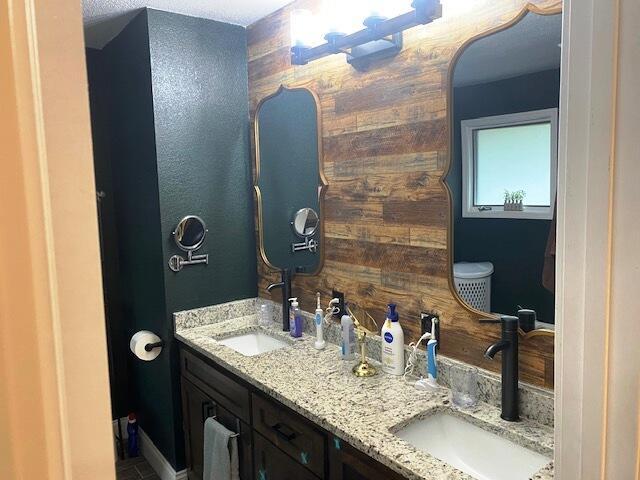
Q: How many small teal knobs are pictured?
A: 3